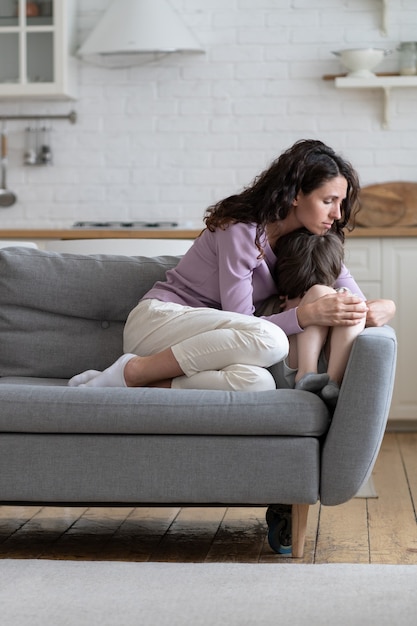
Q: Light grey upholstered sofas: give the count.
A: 1